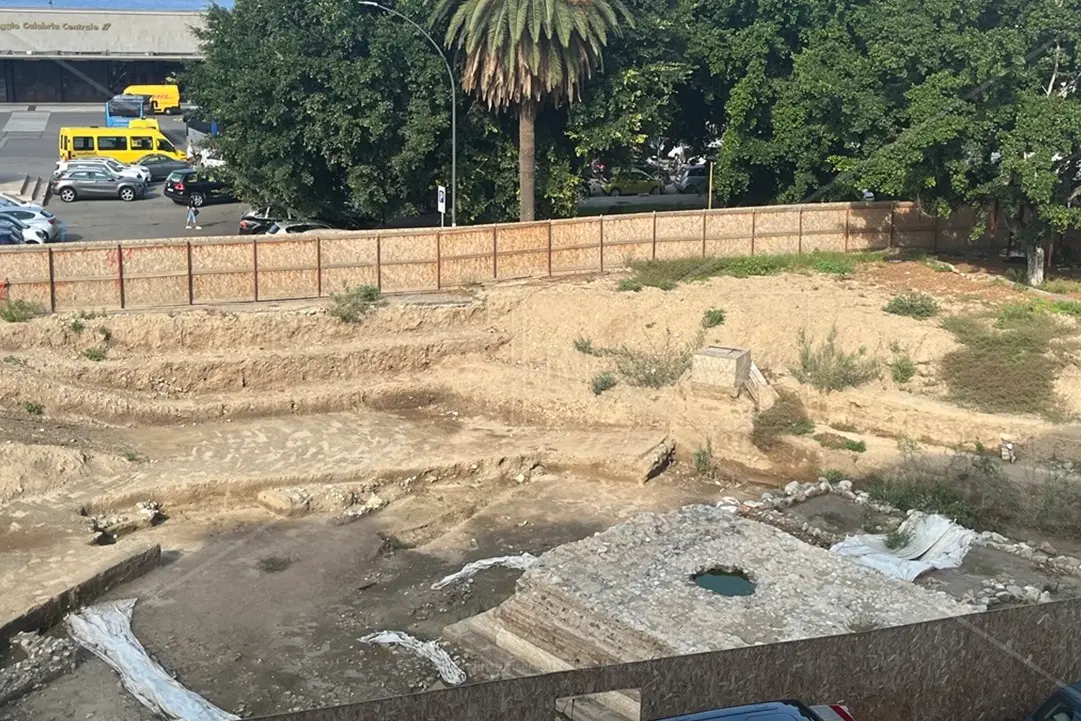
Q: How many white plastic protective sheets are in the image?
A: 4